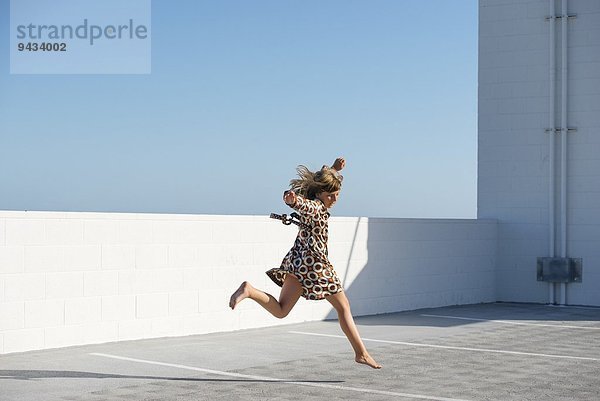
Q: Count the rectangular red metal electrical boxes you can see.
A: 0